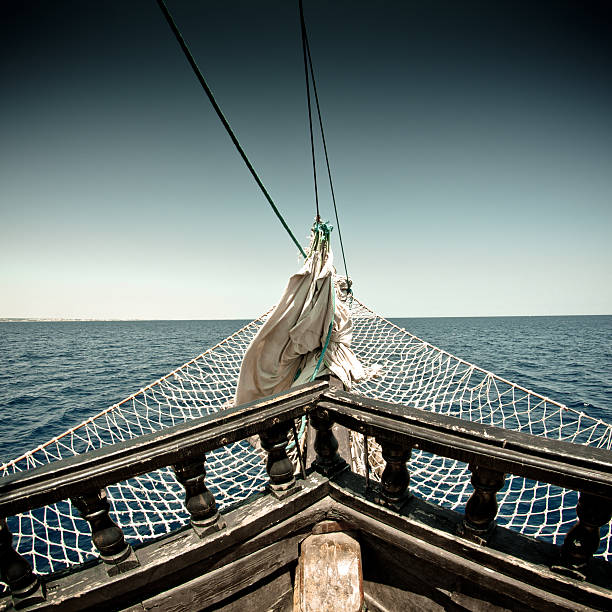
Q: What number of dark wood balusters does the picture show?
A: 8